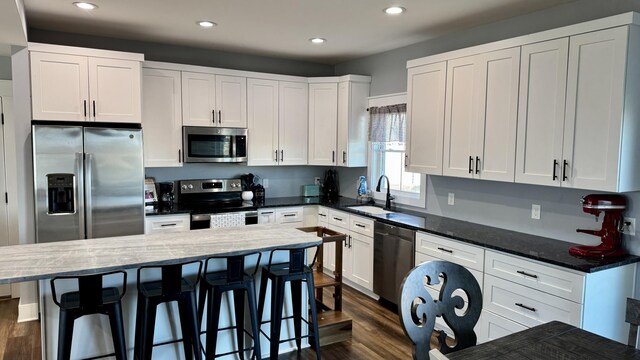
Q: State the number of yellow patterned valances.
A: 0